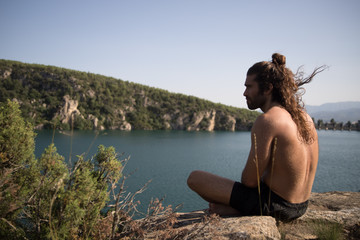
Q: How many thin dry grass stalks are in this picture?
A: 2